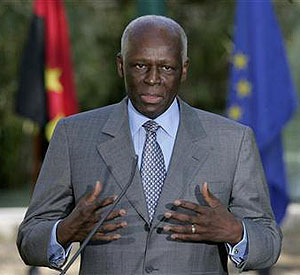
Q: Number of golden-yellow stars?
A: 4